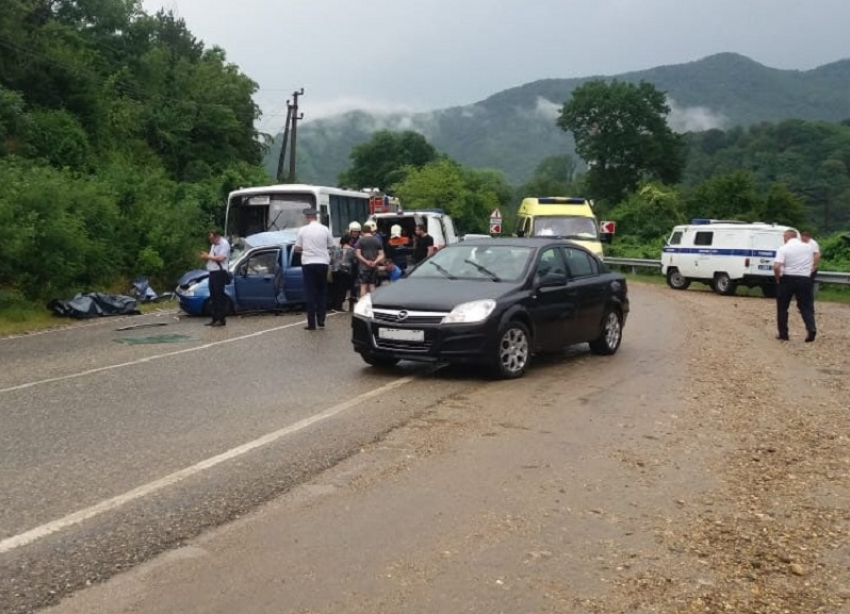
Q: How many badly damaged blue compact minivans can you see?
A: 1